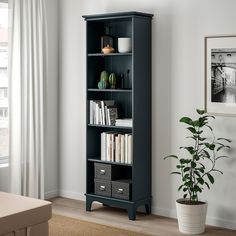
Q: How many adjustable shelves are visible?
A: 4